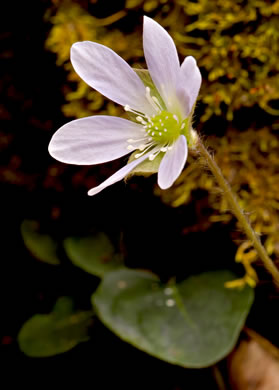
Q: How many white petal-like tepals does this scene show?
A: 6